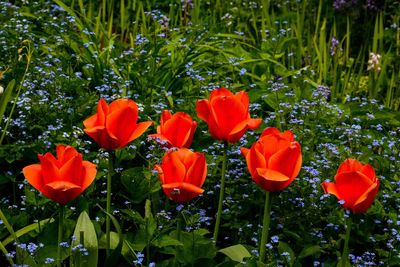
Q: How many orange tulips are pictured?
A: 7